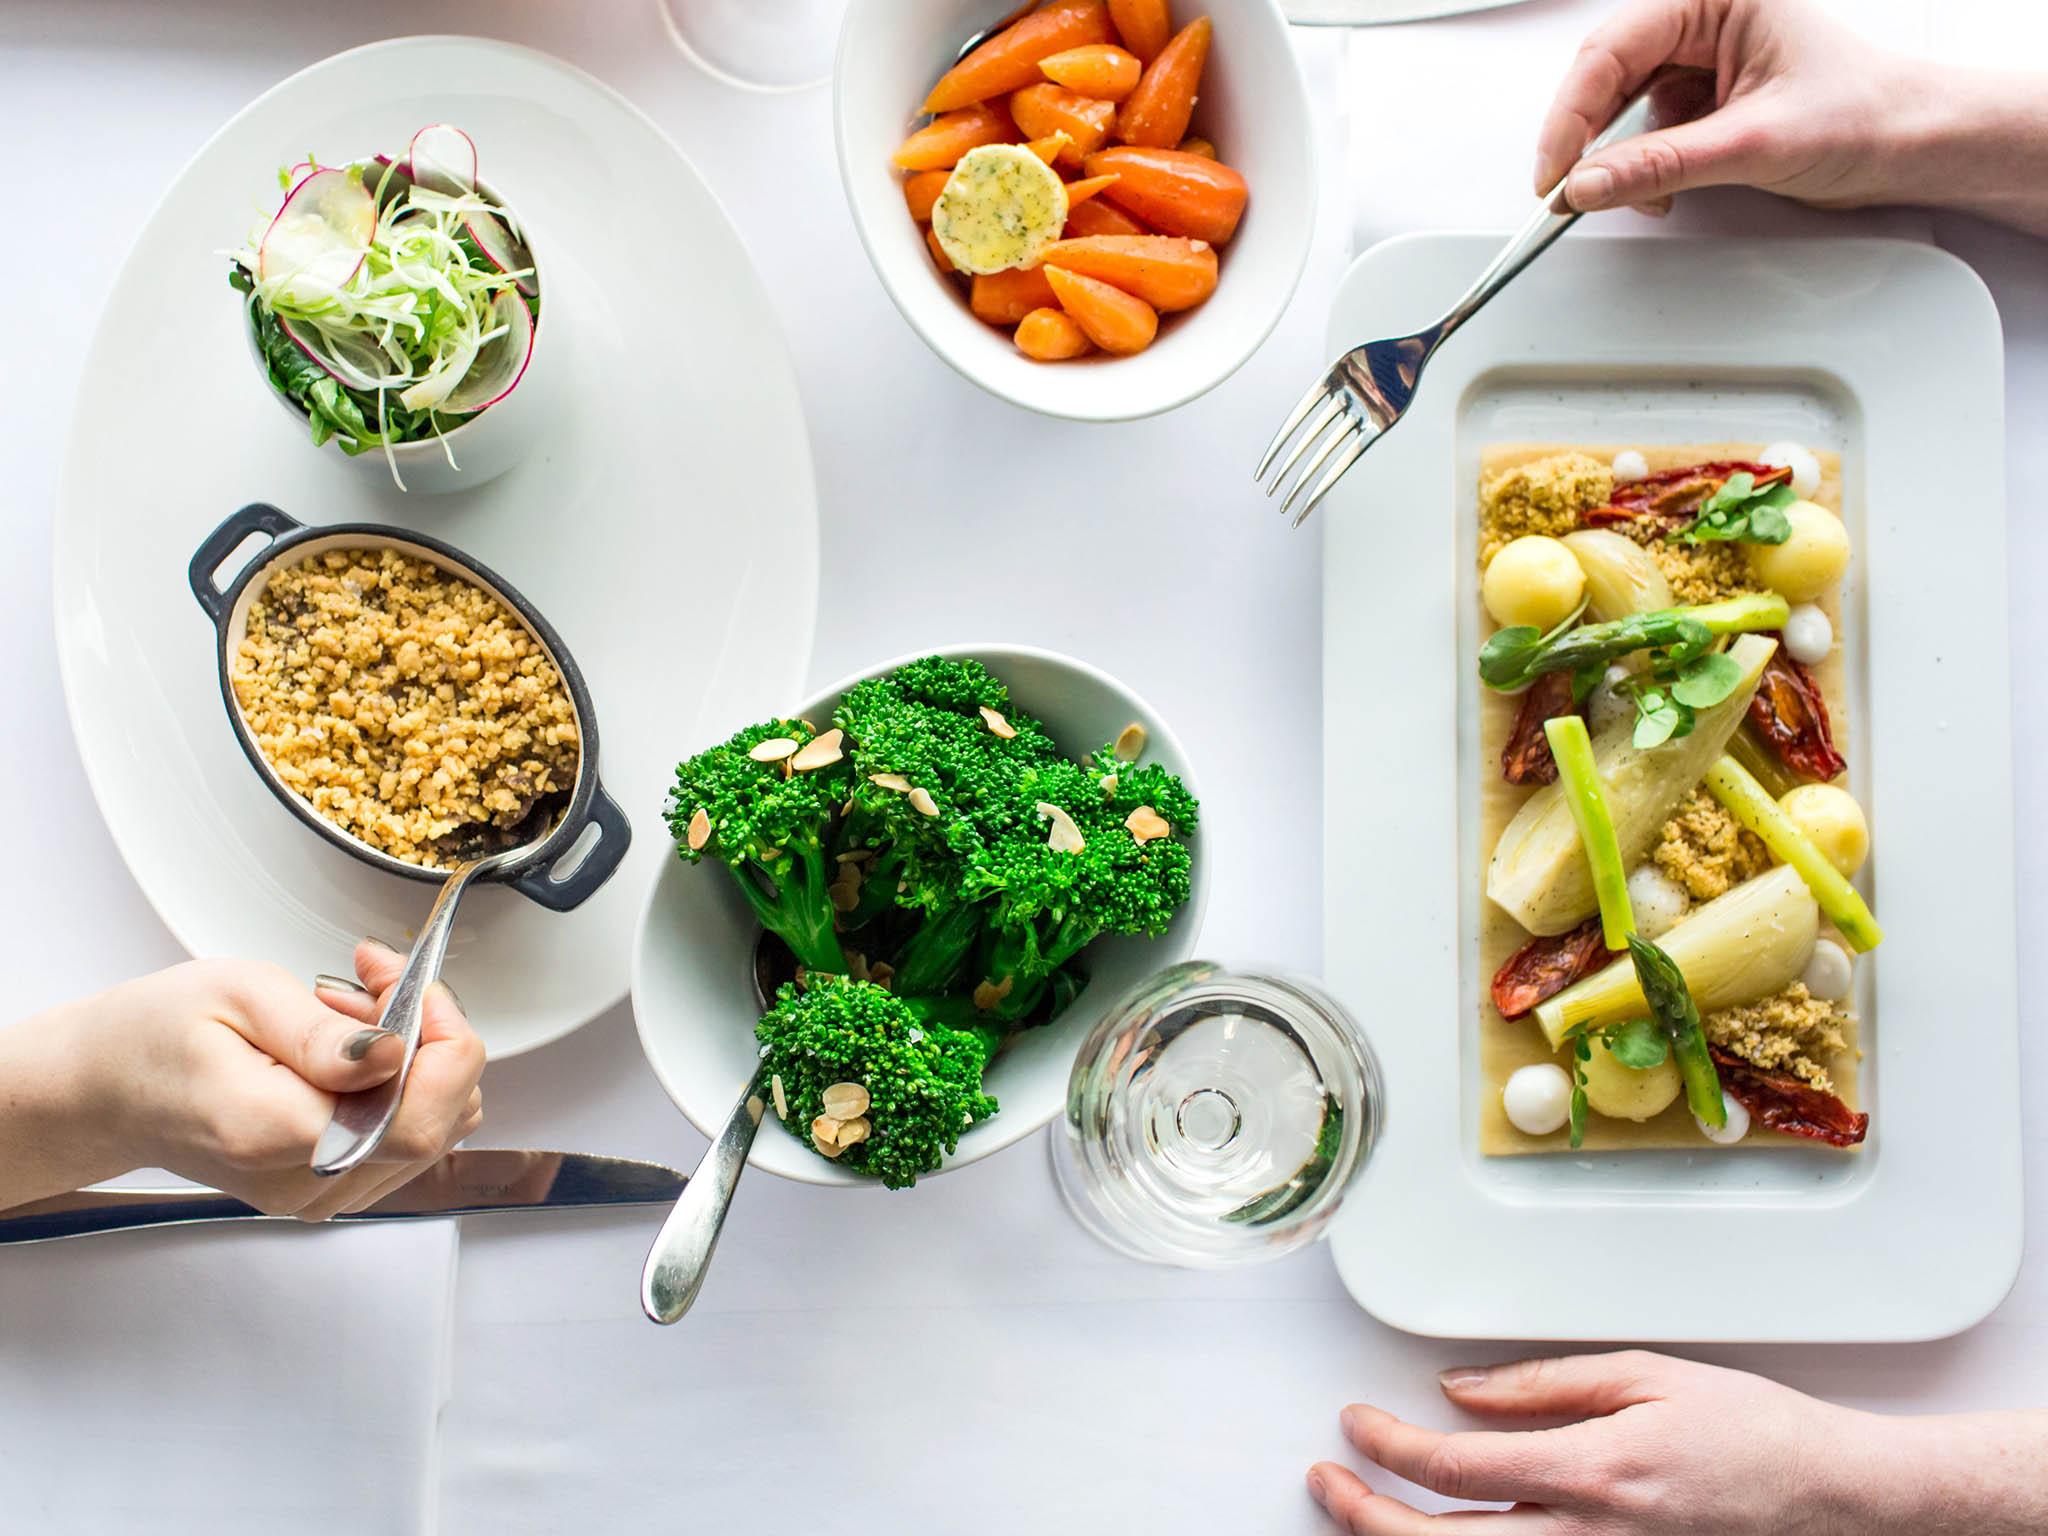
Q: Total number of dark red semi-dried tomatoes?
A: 5